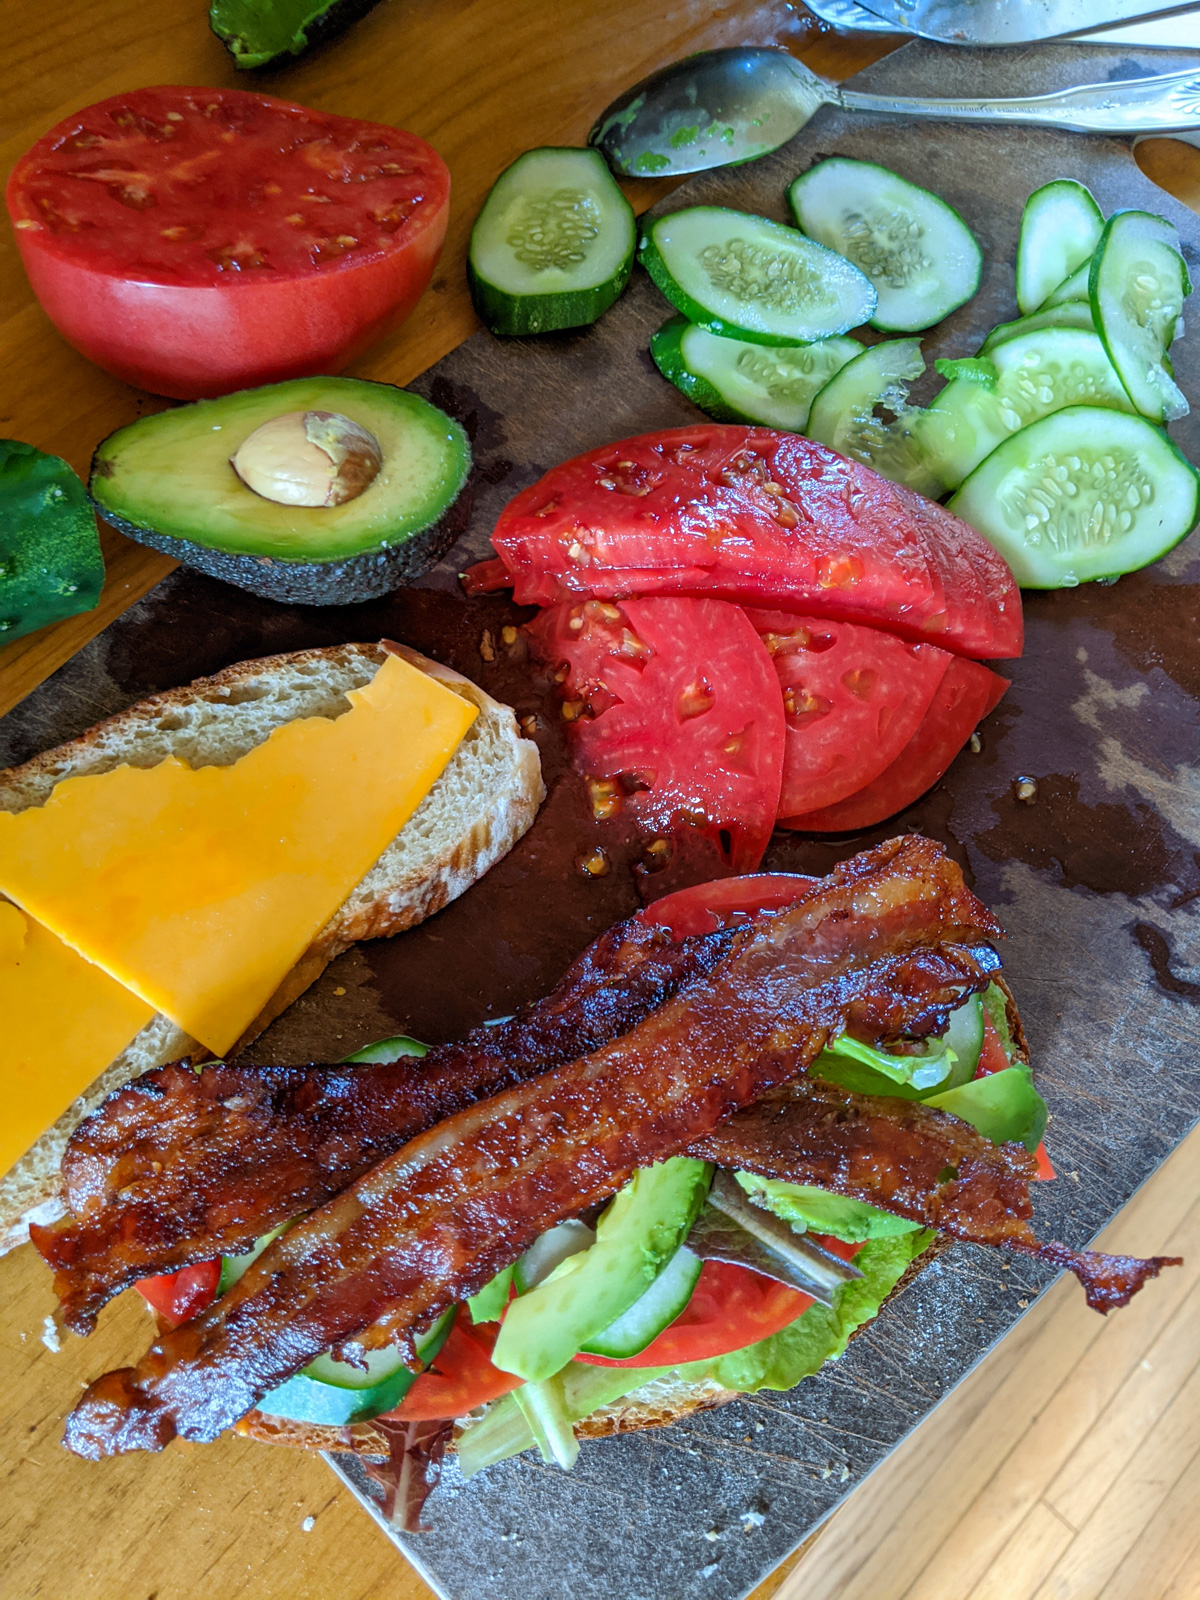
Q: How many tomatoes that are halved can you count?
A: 1